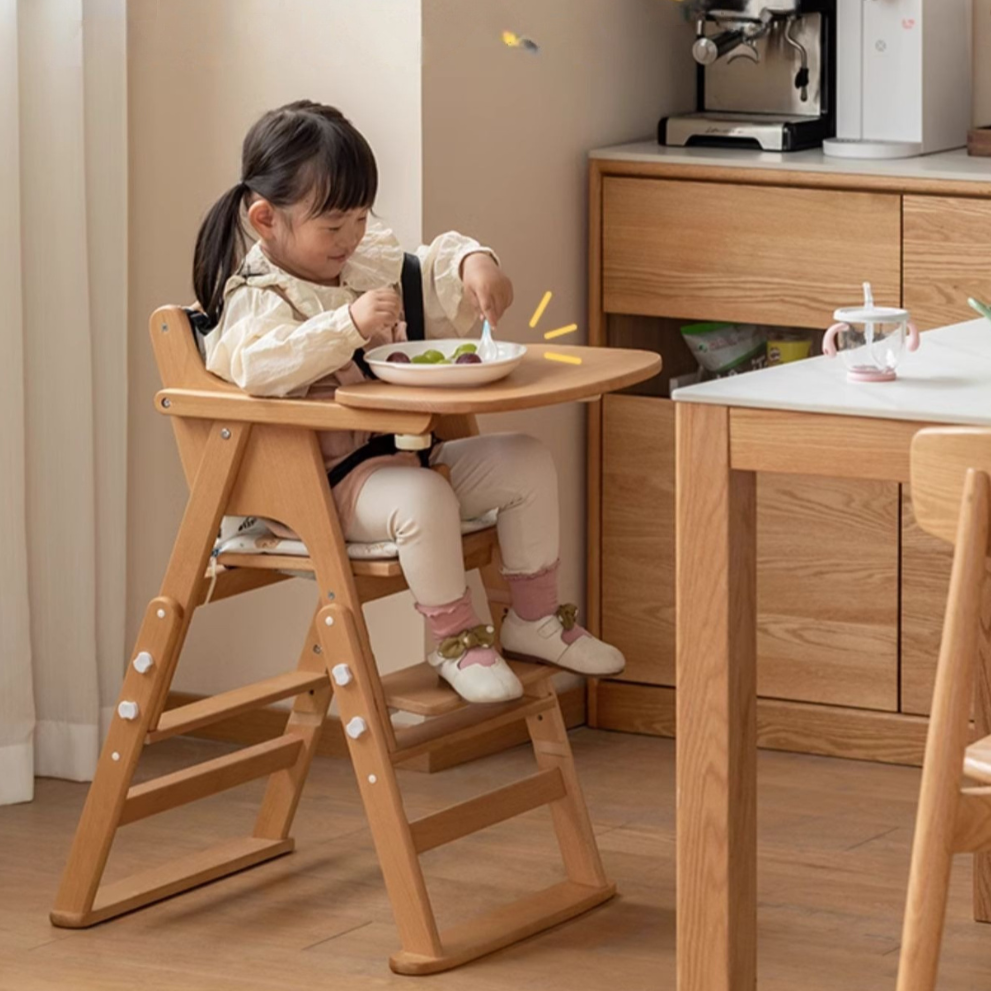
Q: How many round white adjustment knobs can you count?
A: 4